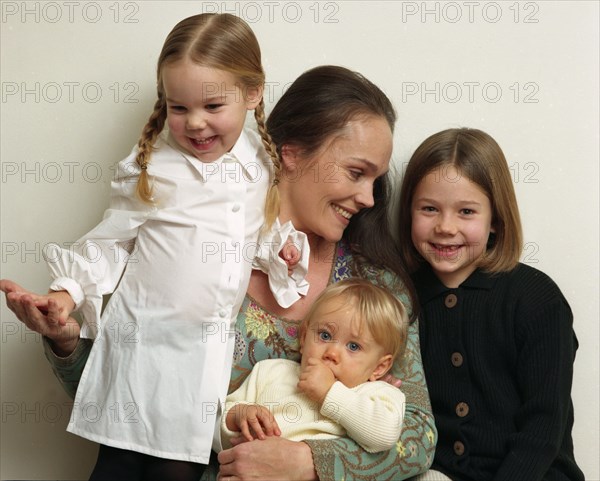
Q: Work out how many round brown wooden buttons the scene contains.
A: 4